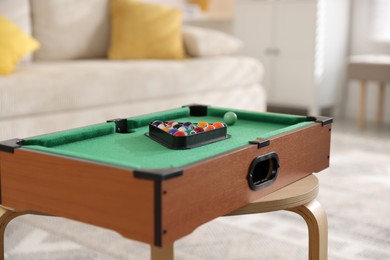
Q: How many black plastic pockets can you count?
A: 6